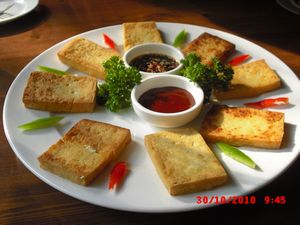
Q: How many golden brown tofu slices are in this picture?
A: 8